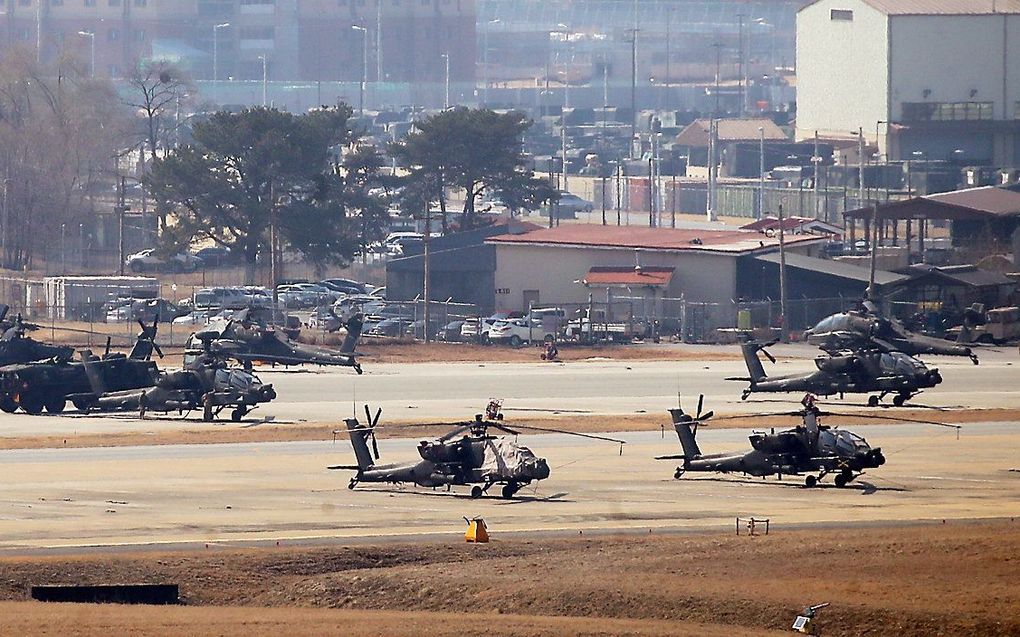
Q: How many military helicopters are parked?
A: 7